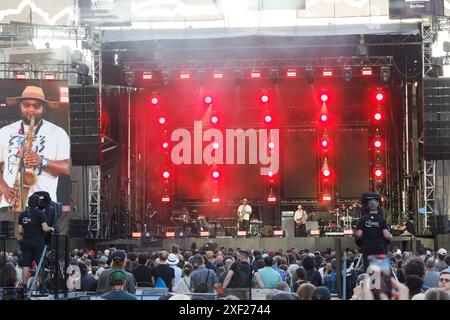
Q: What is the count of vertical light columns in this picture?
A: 5